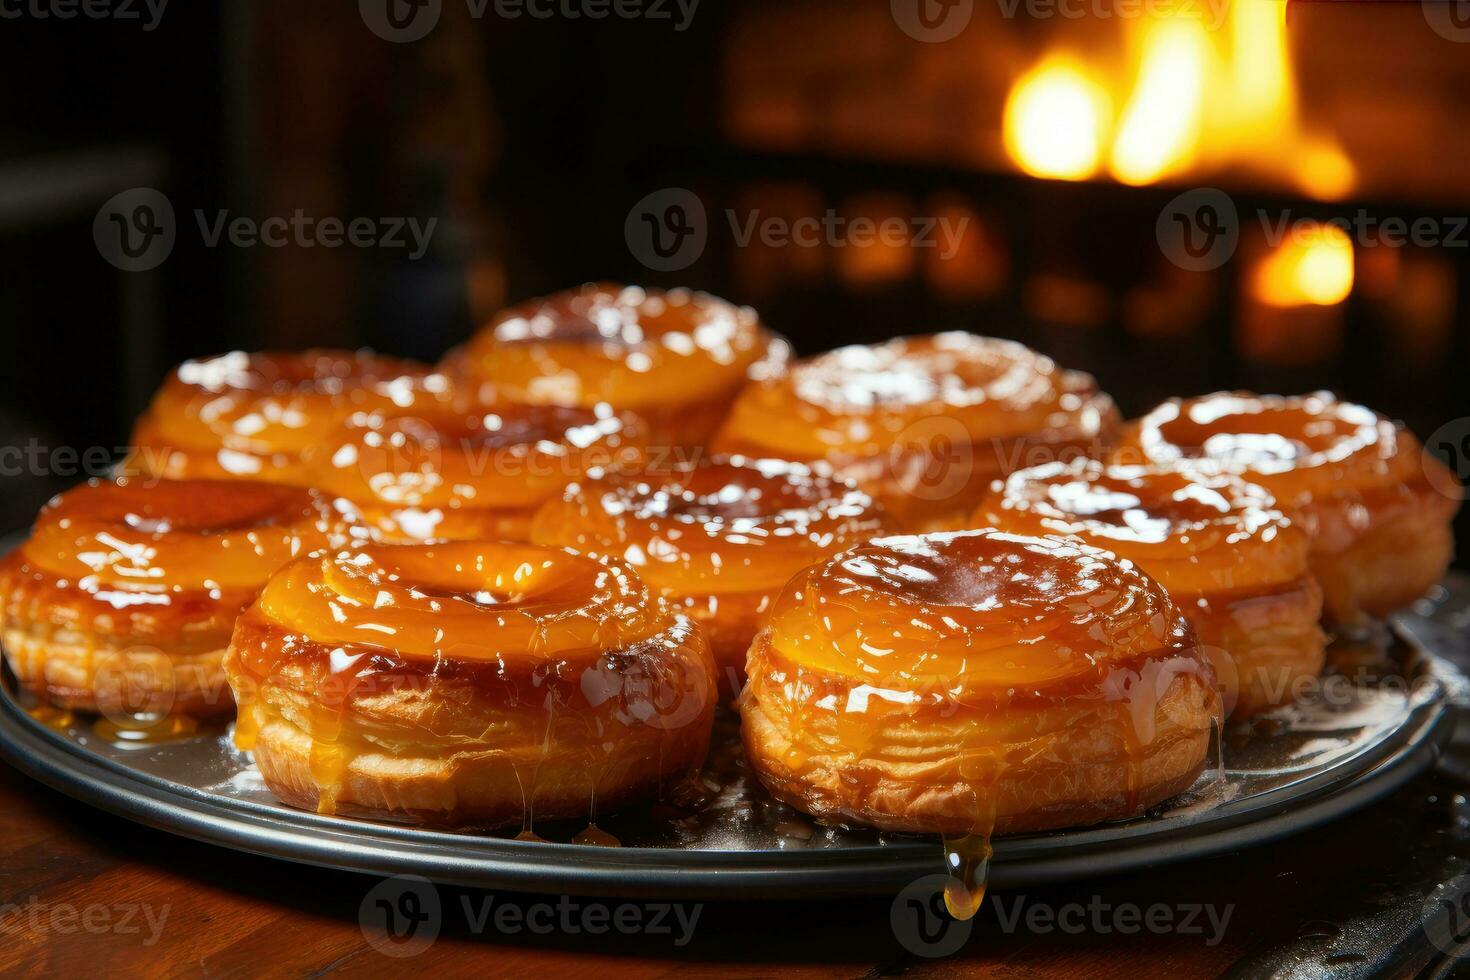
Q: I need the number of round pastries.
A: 10